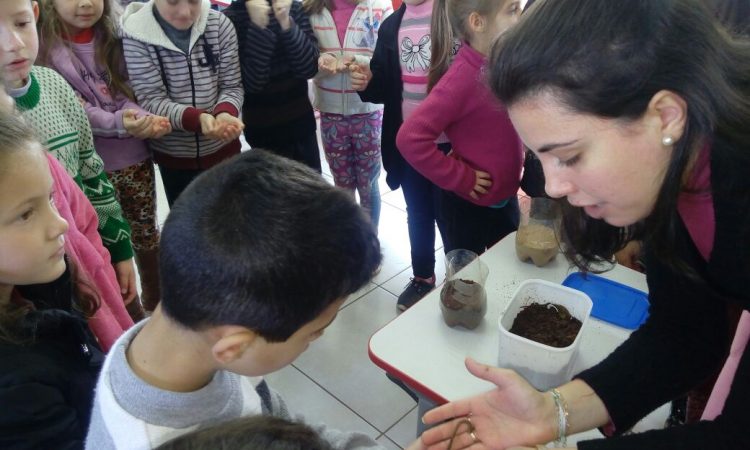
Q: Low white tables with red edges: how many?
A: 1